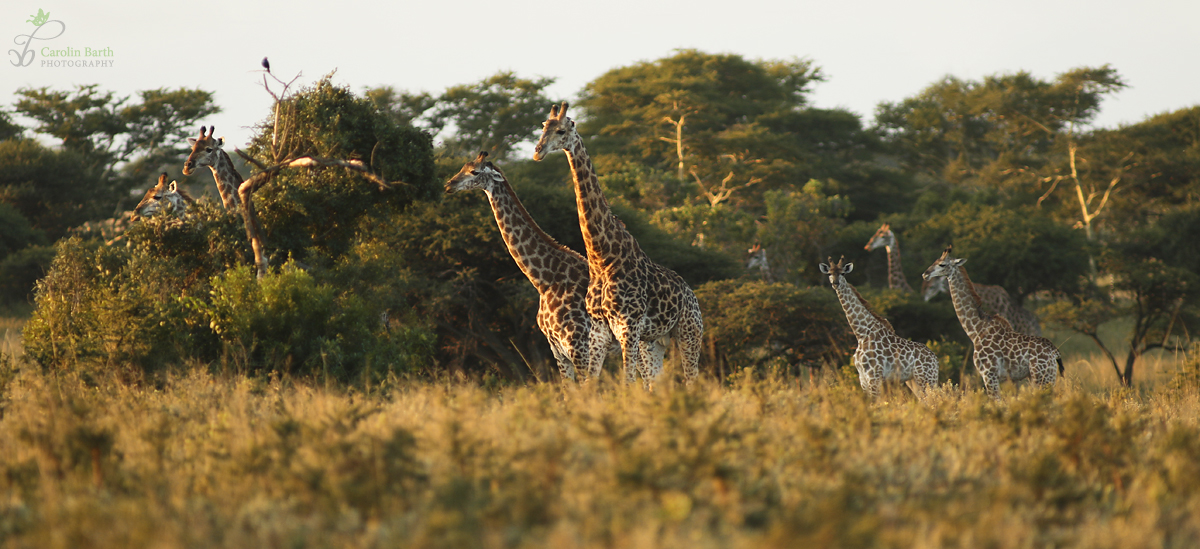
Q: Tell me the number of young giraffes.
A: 2